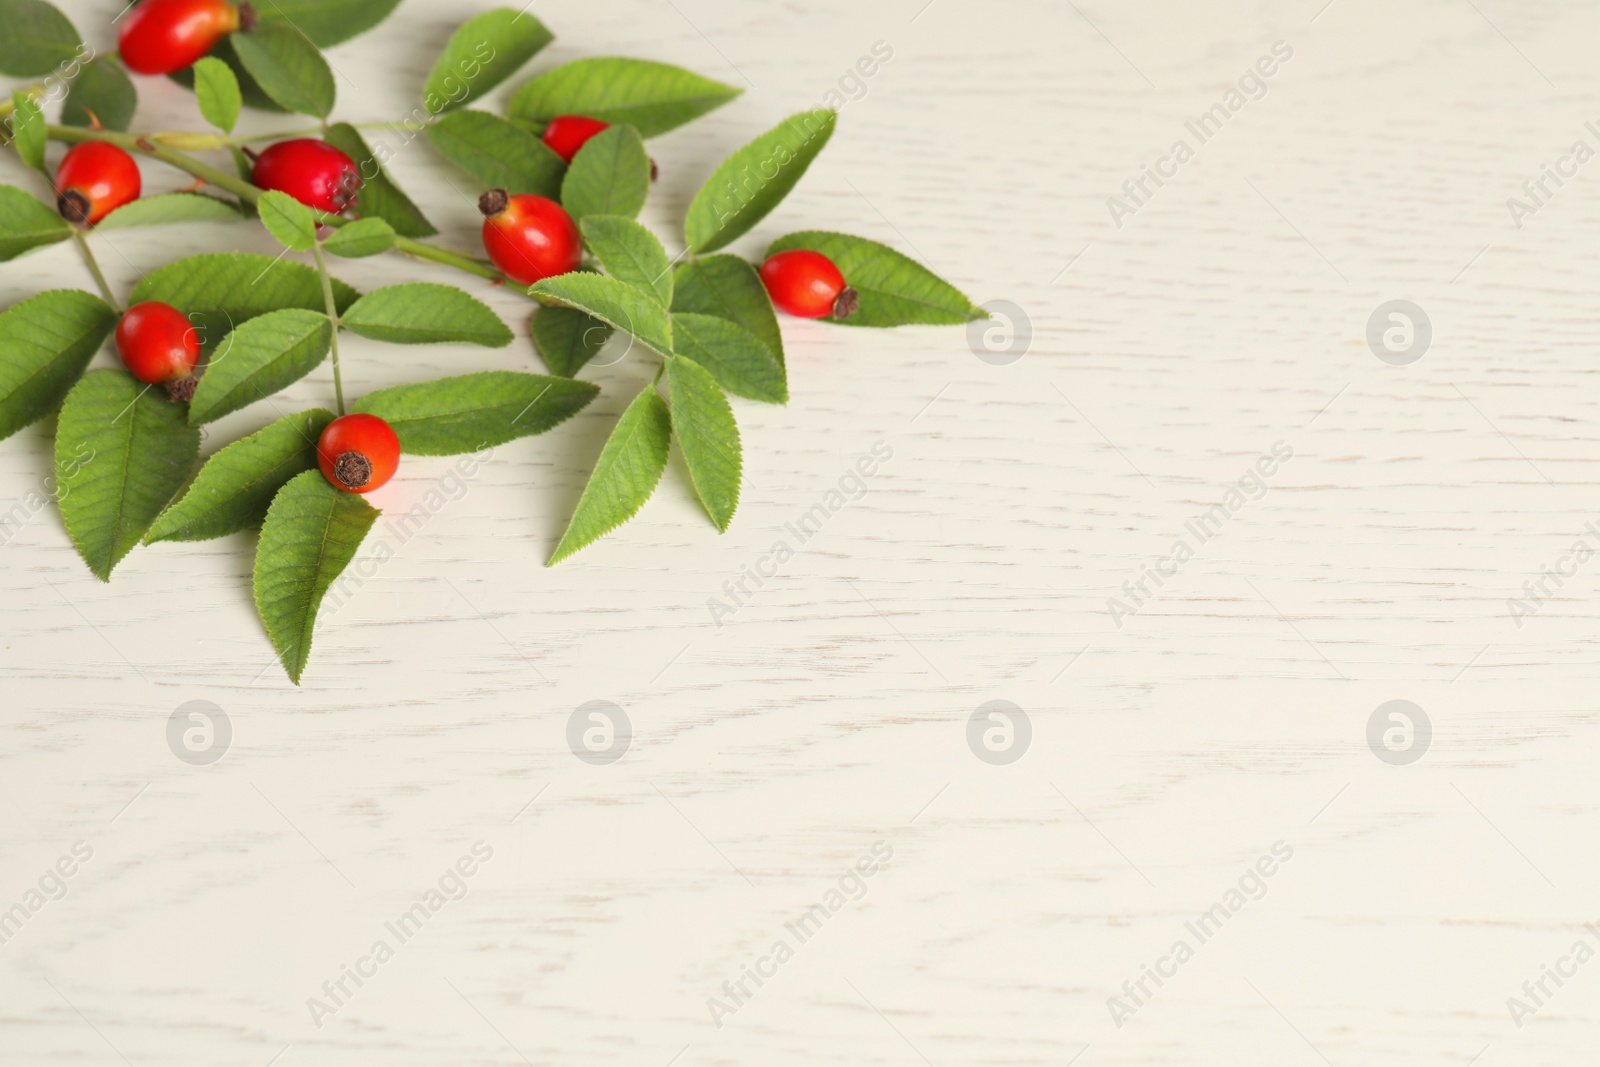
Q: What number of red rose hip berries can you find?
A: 8